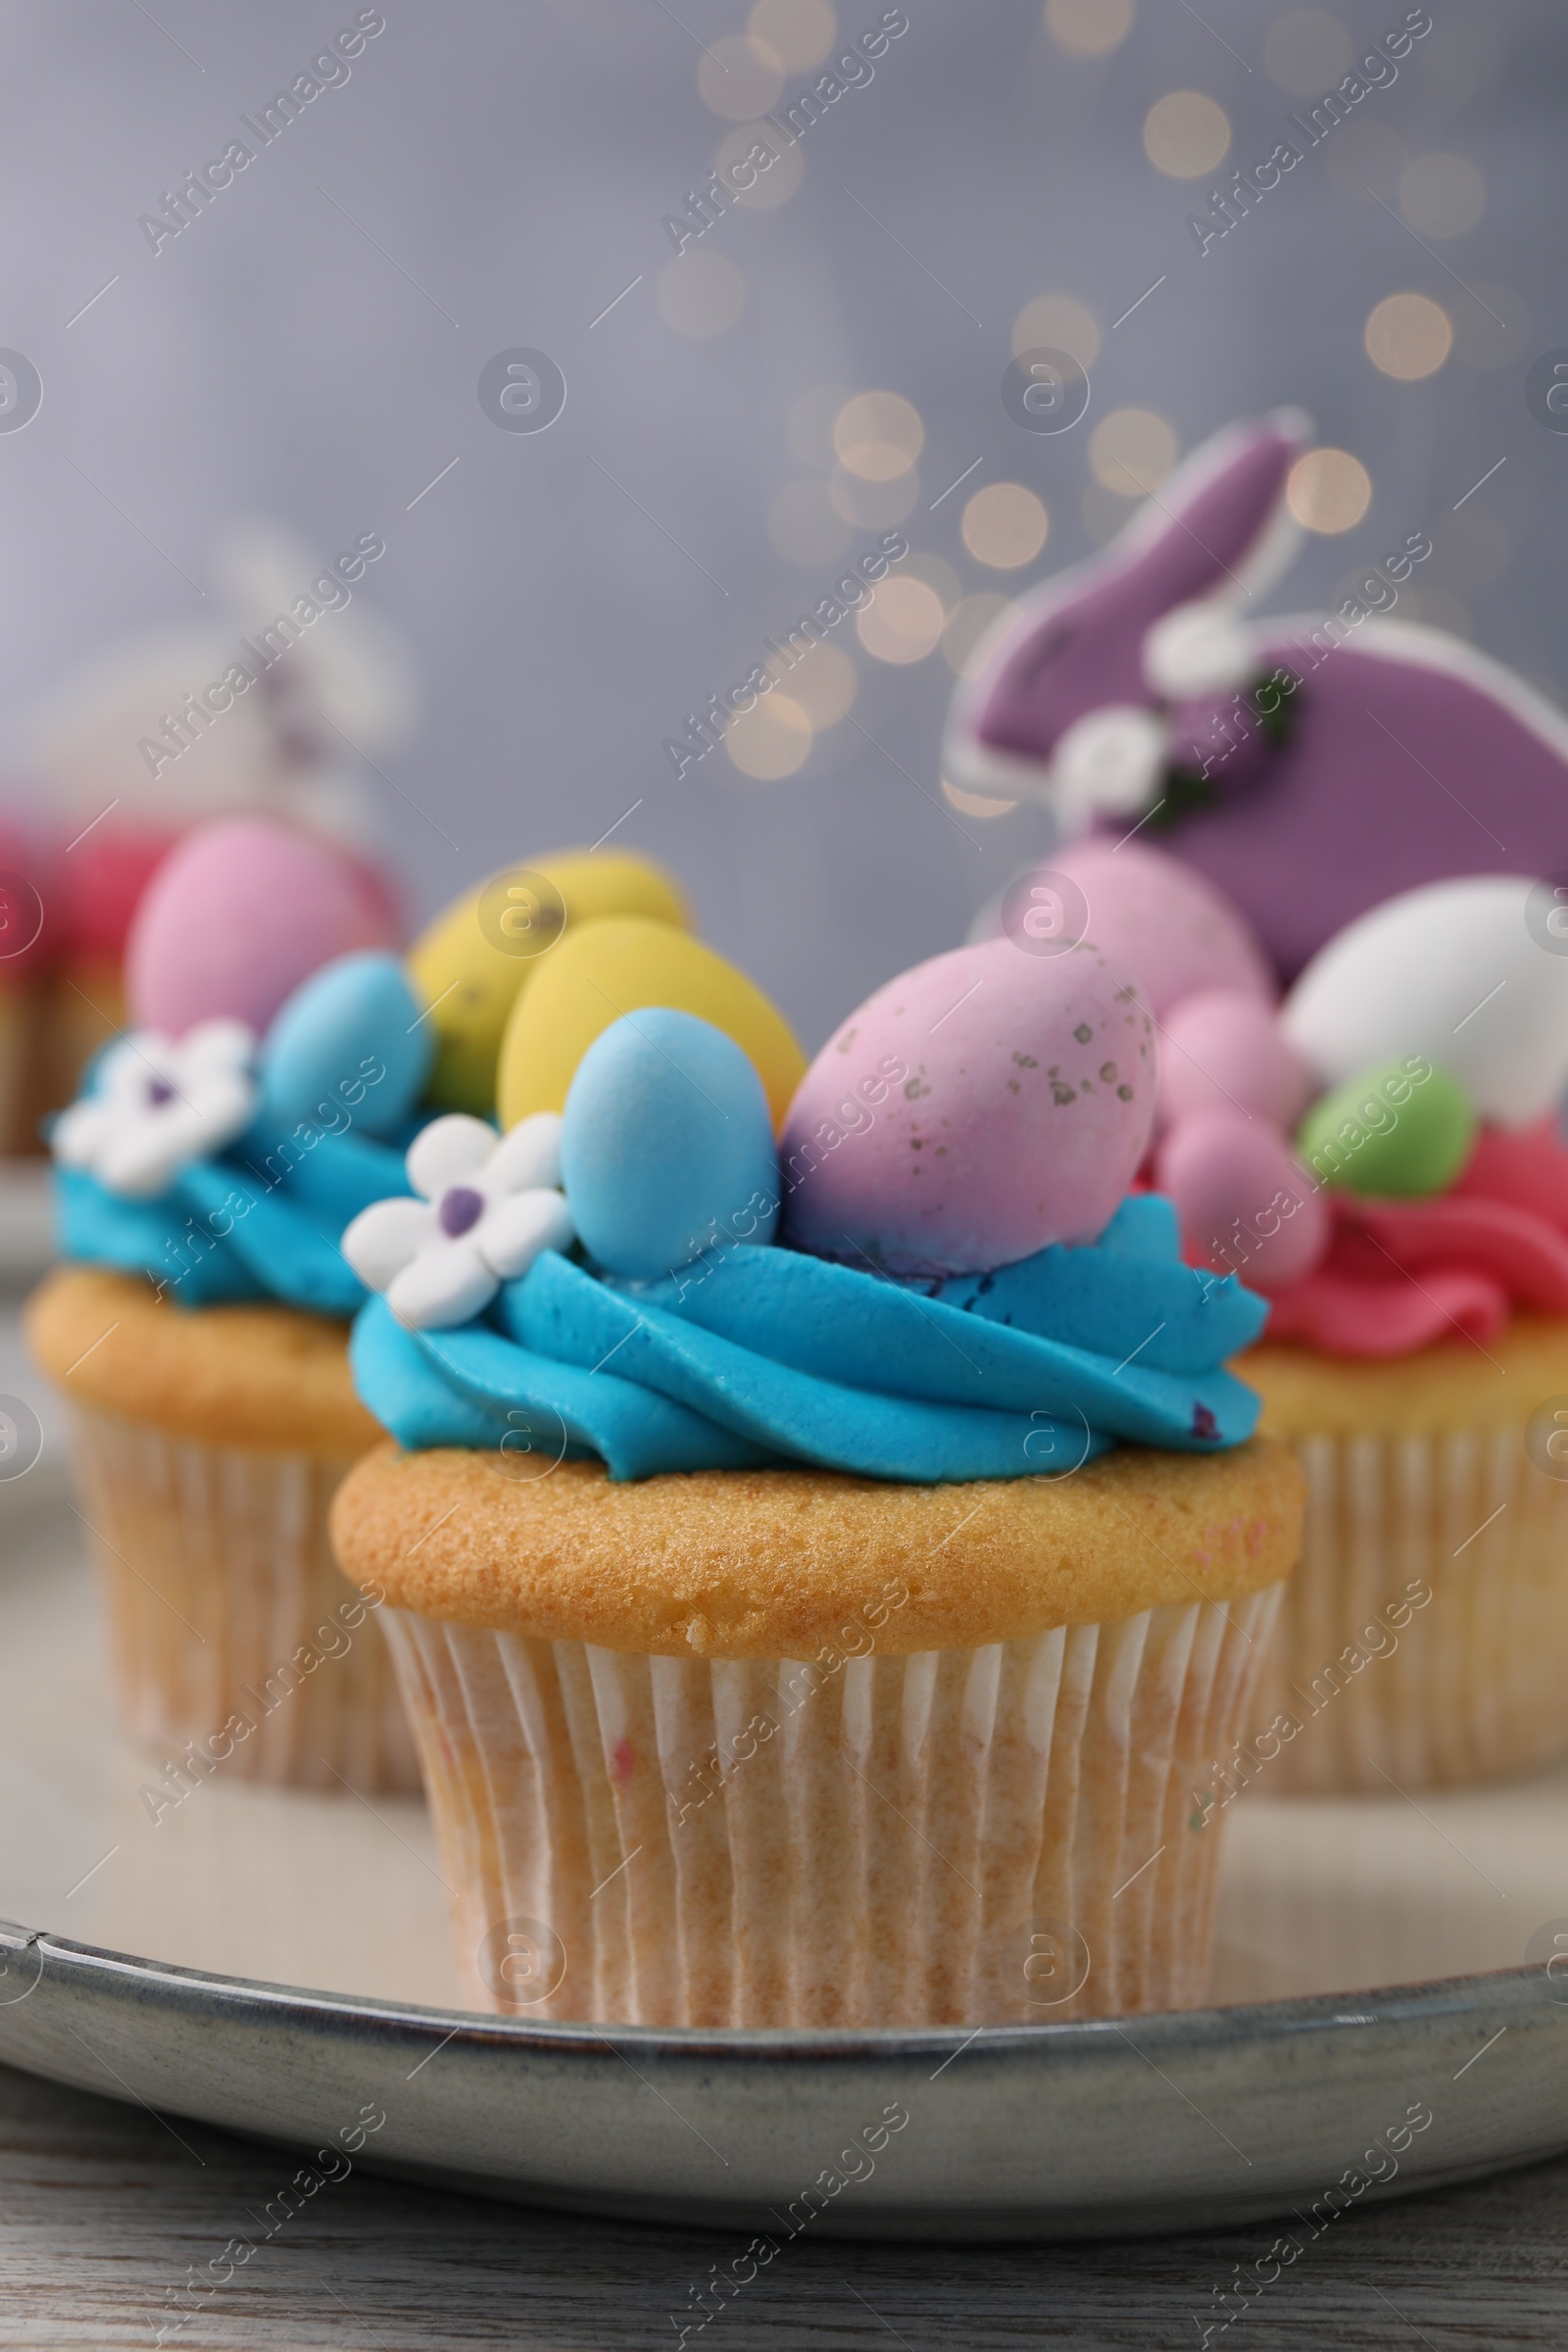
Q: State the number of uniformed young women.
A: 0